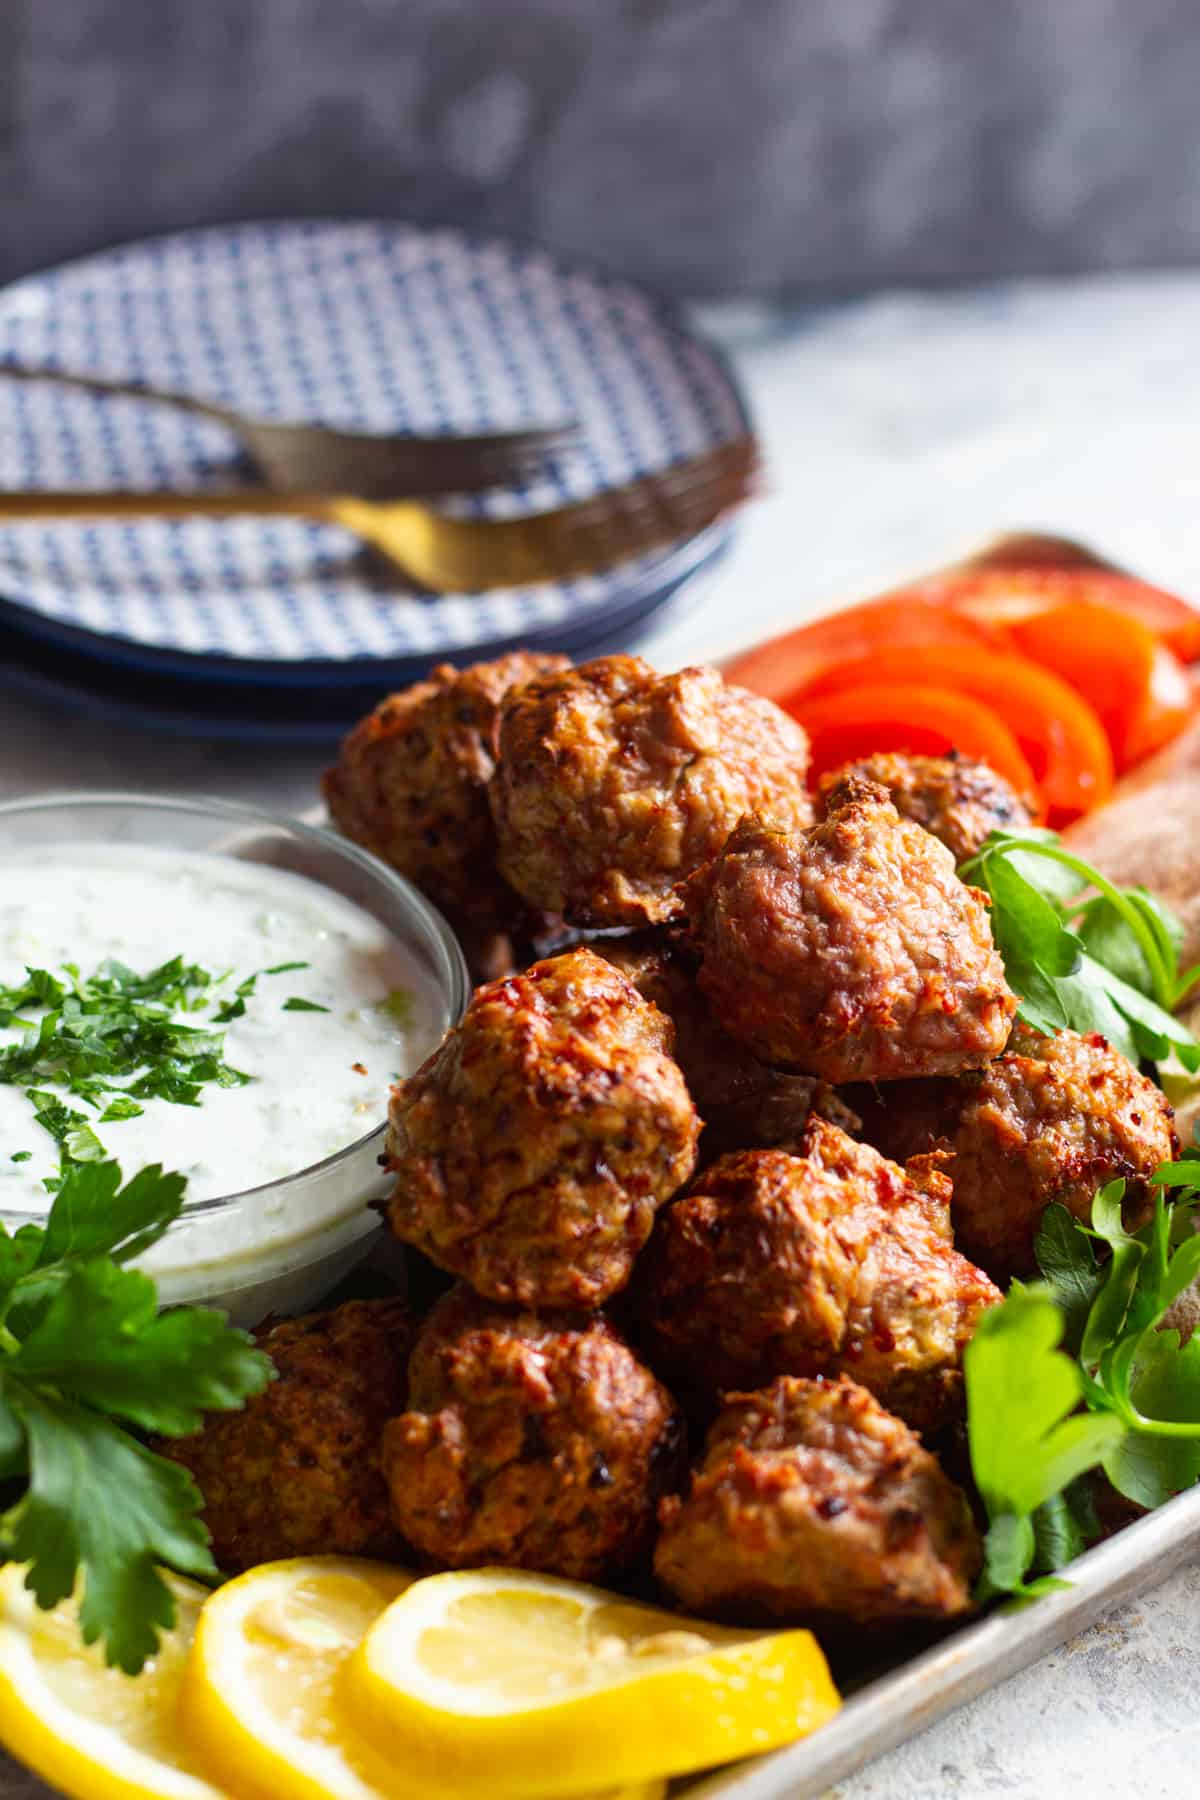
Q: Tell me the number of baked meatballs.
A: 11